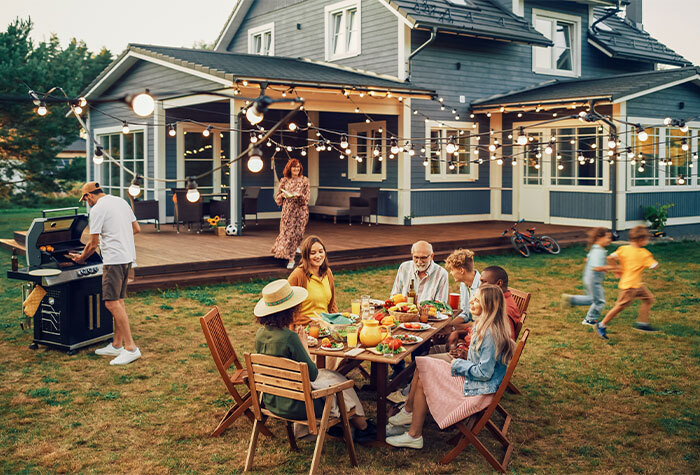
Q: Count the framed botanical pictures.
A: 0